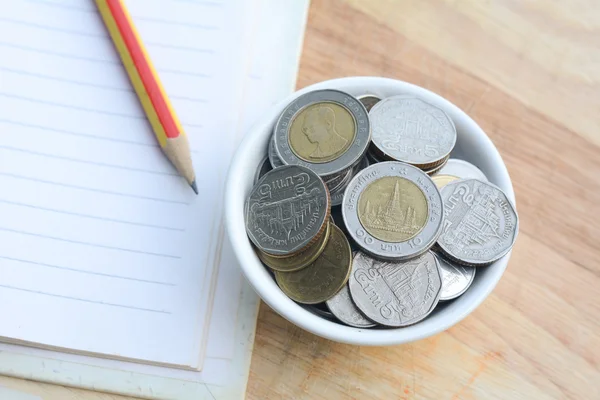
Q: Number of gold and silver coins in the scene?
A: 2